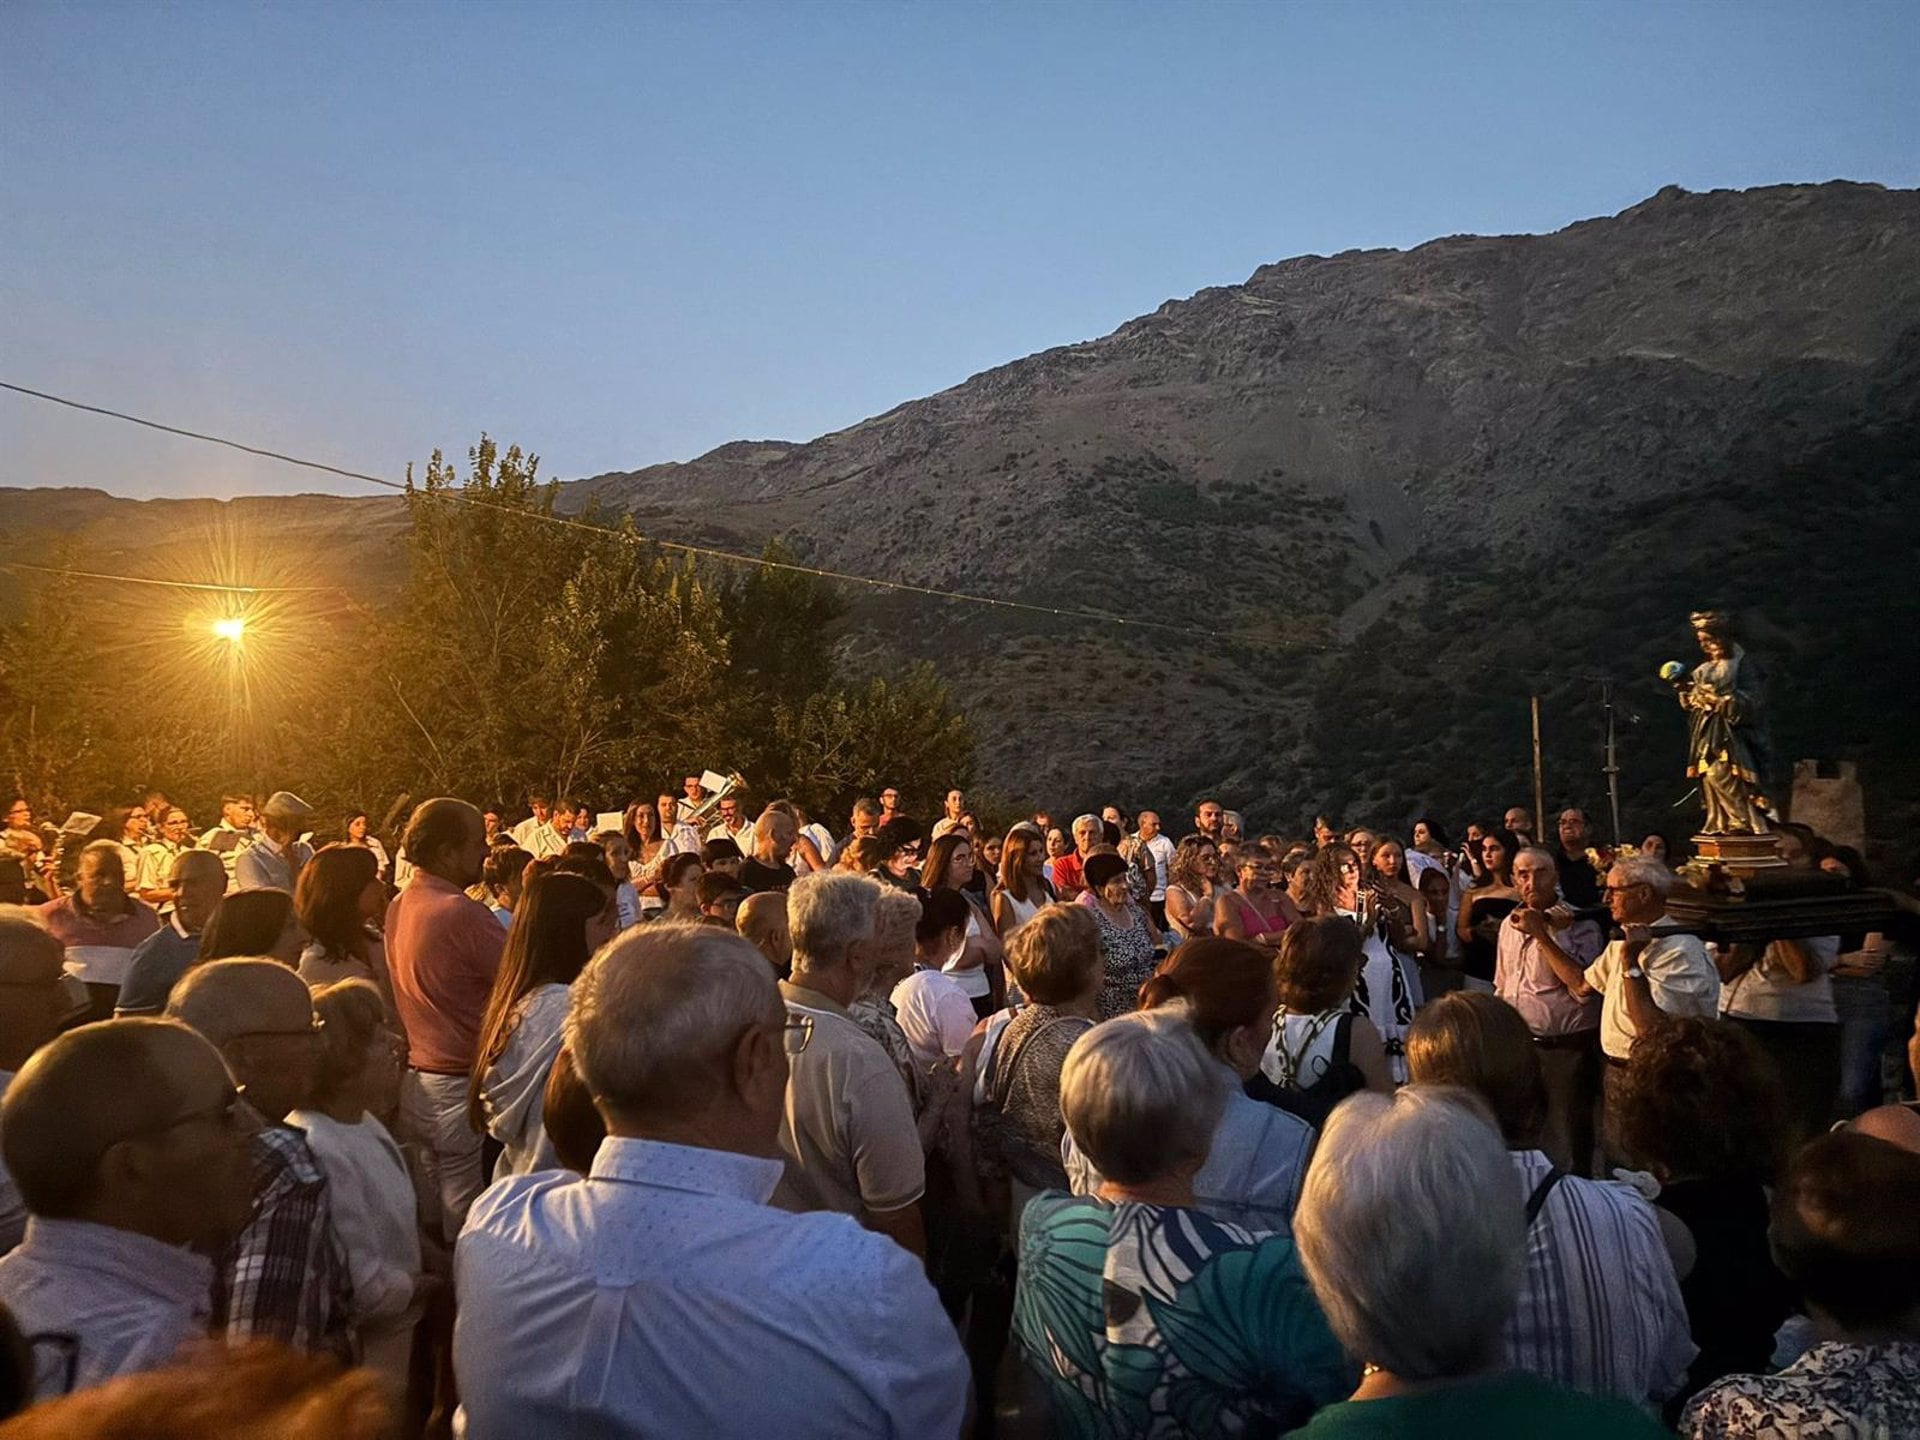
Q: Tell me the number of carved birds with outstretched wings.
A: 0